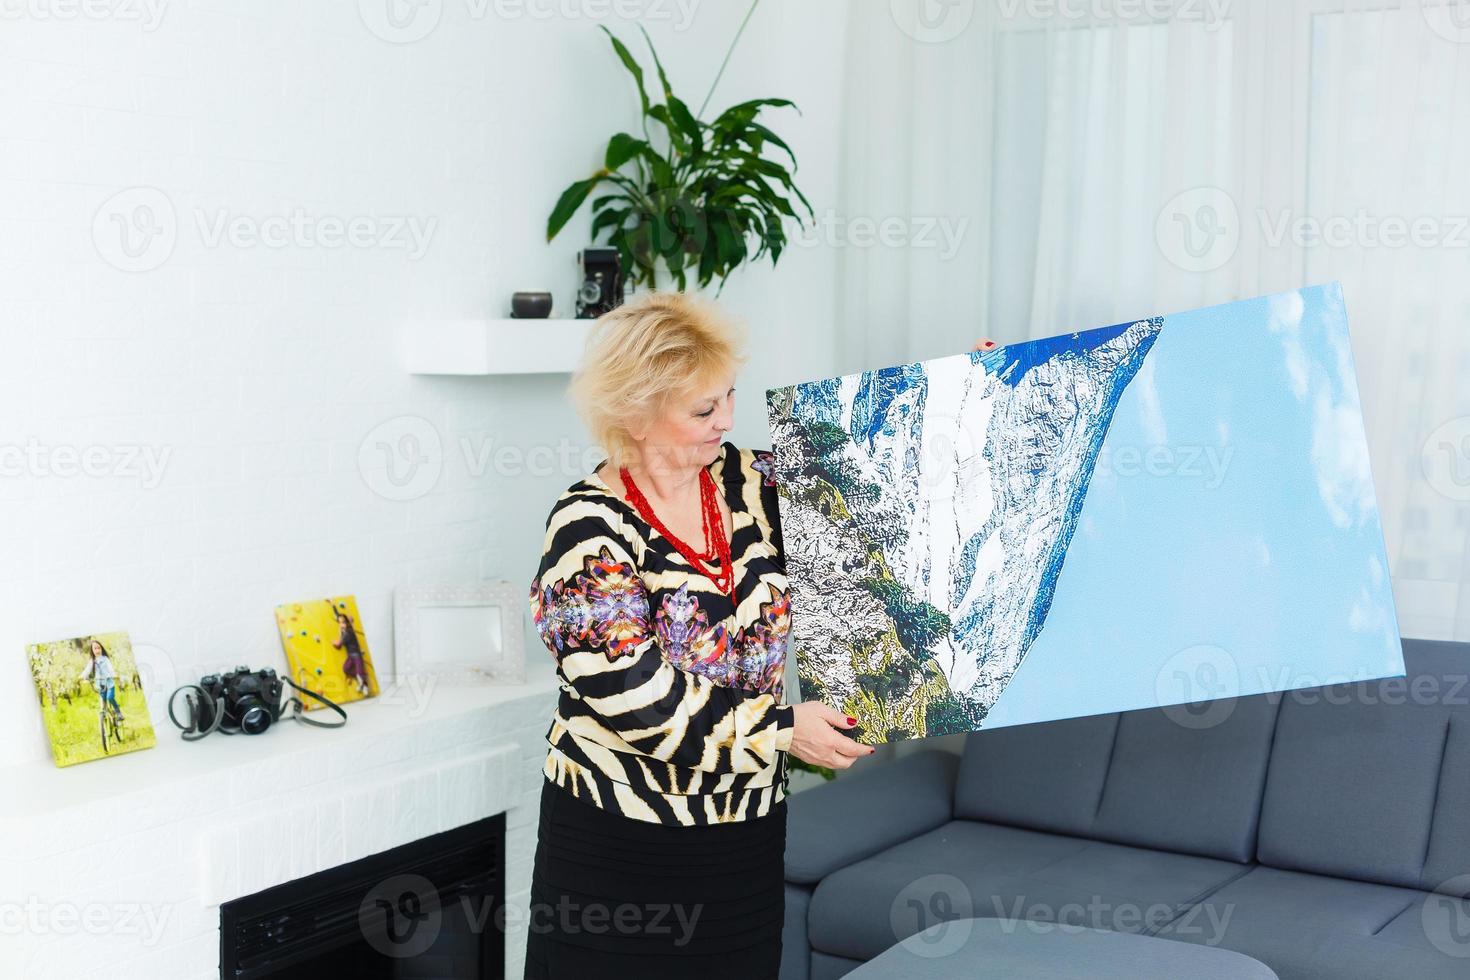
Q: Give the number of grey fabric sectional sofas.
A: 1